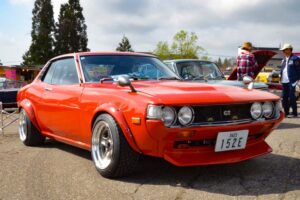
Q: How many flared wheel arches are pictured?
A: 2